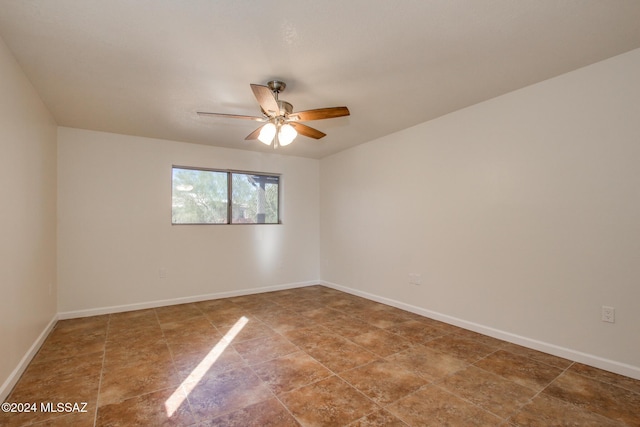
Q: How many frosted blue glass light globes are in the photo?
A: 0